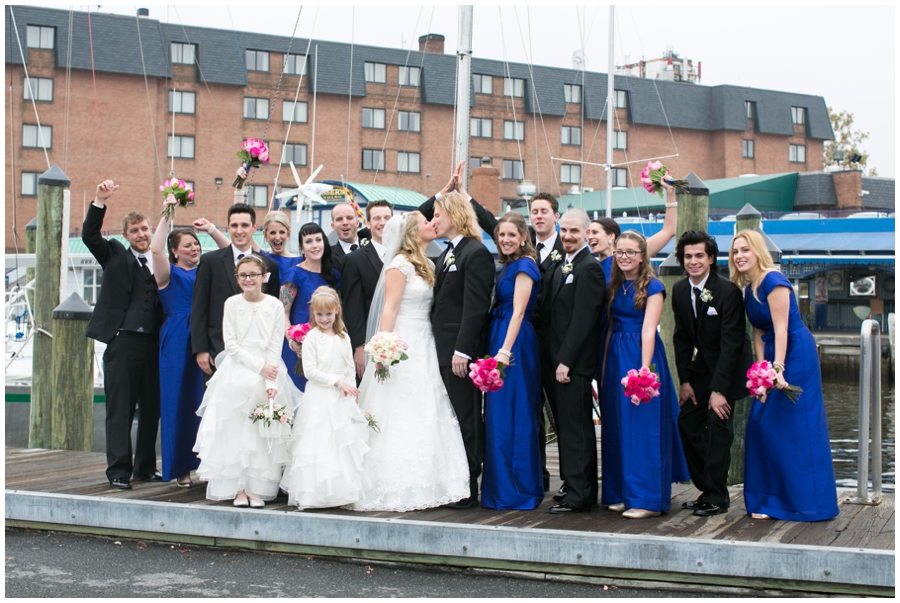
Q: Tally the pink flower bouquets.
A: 7